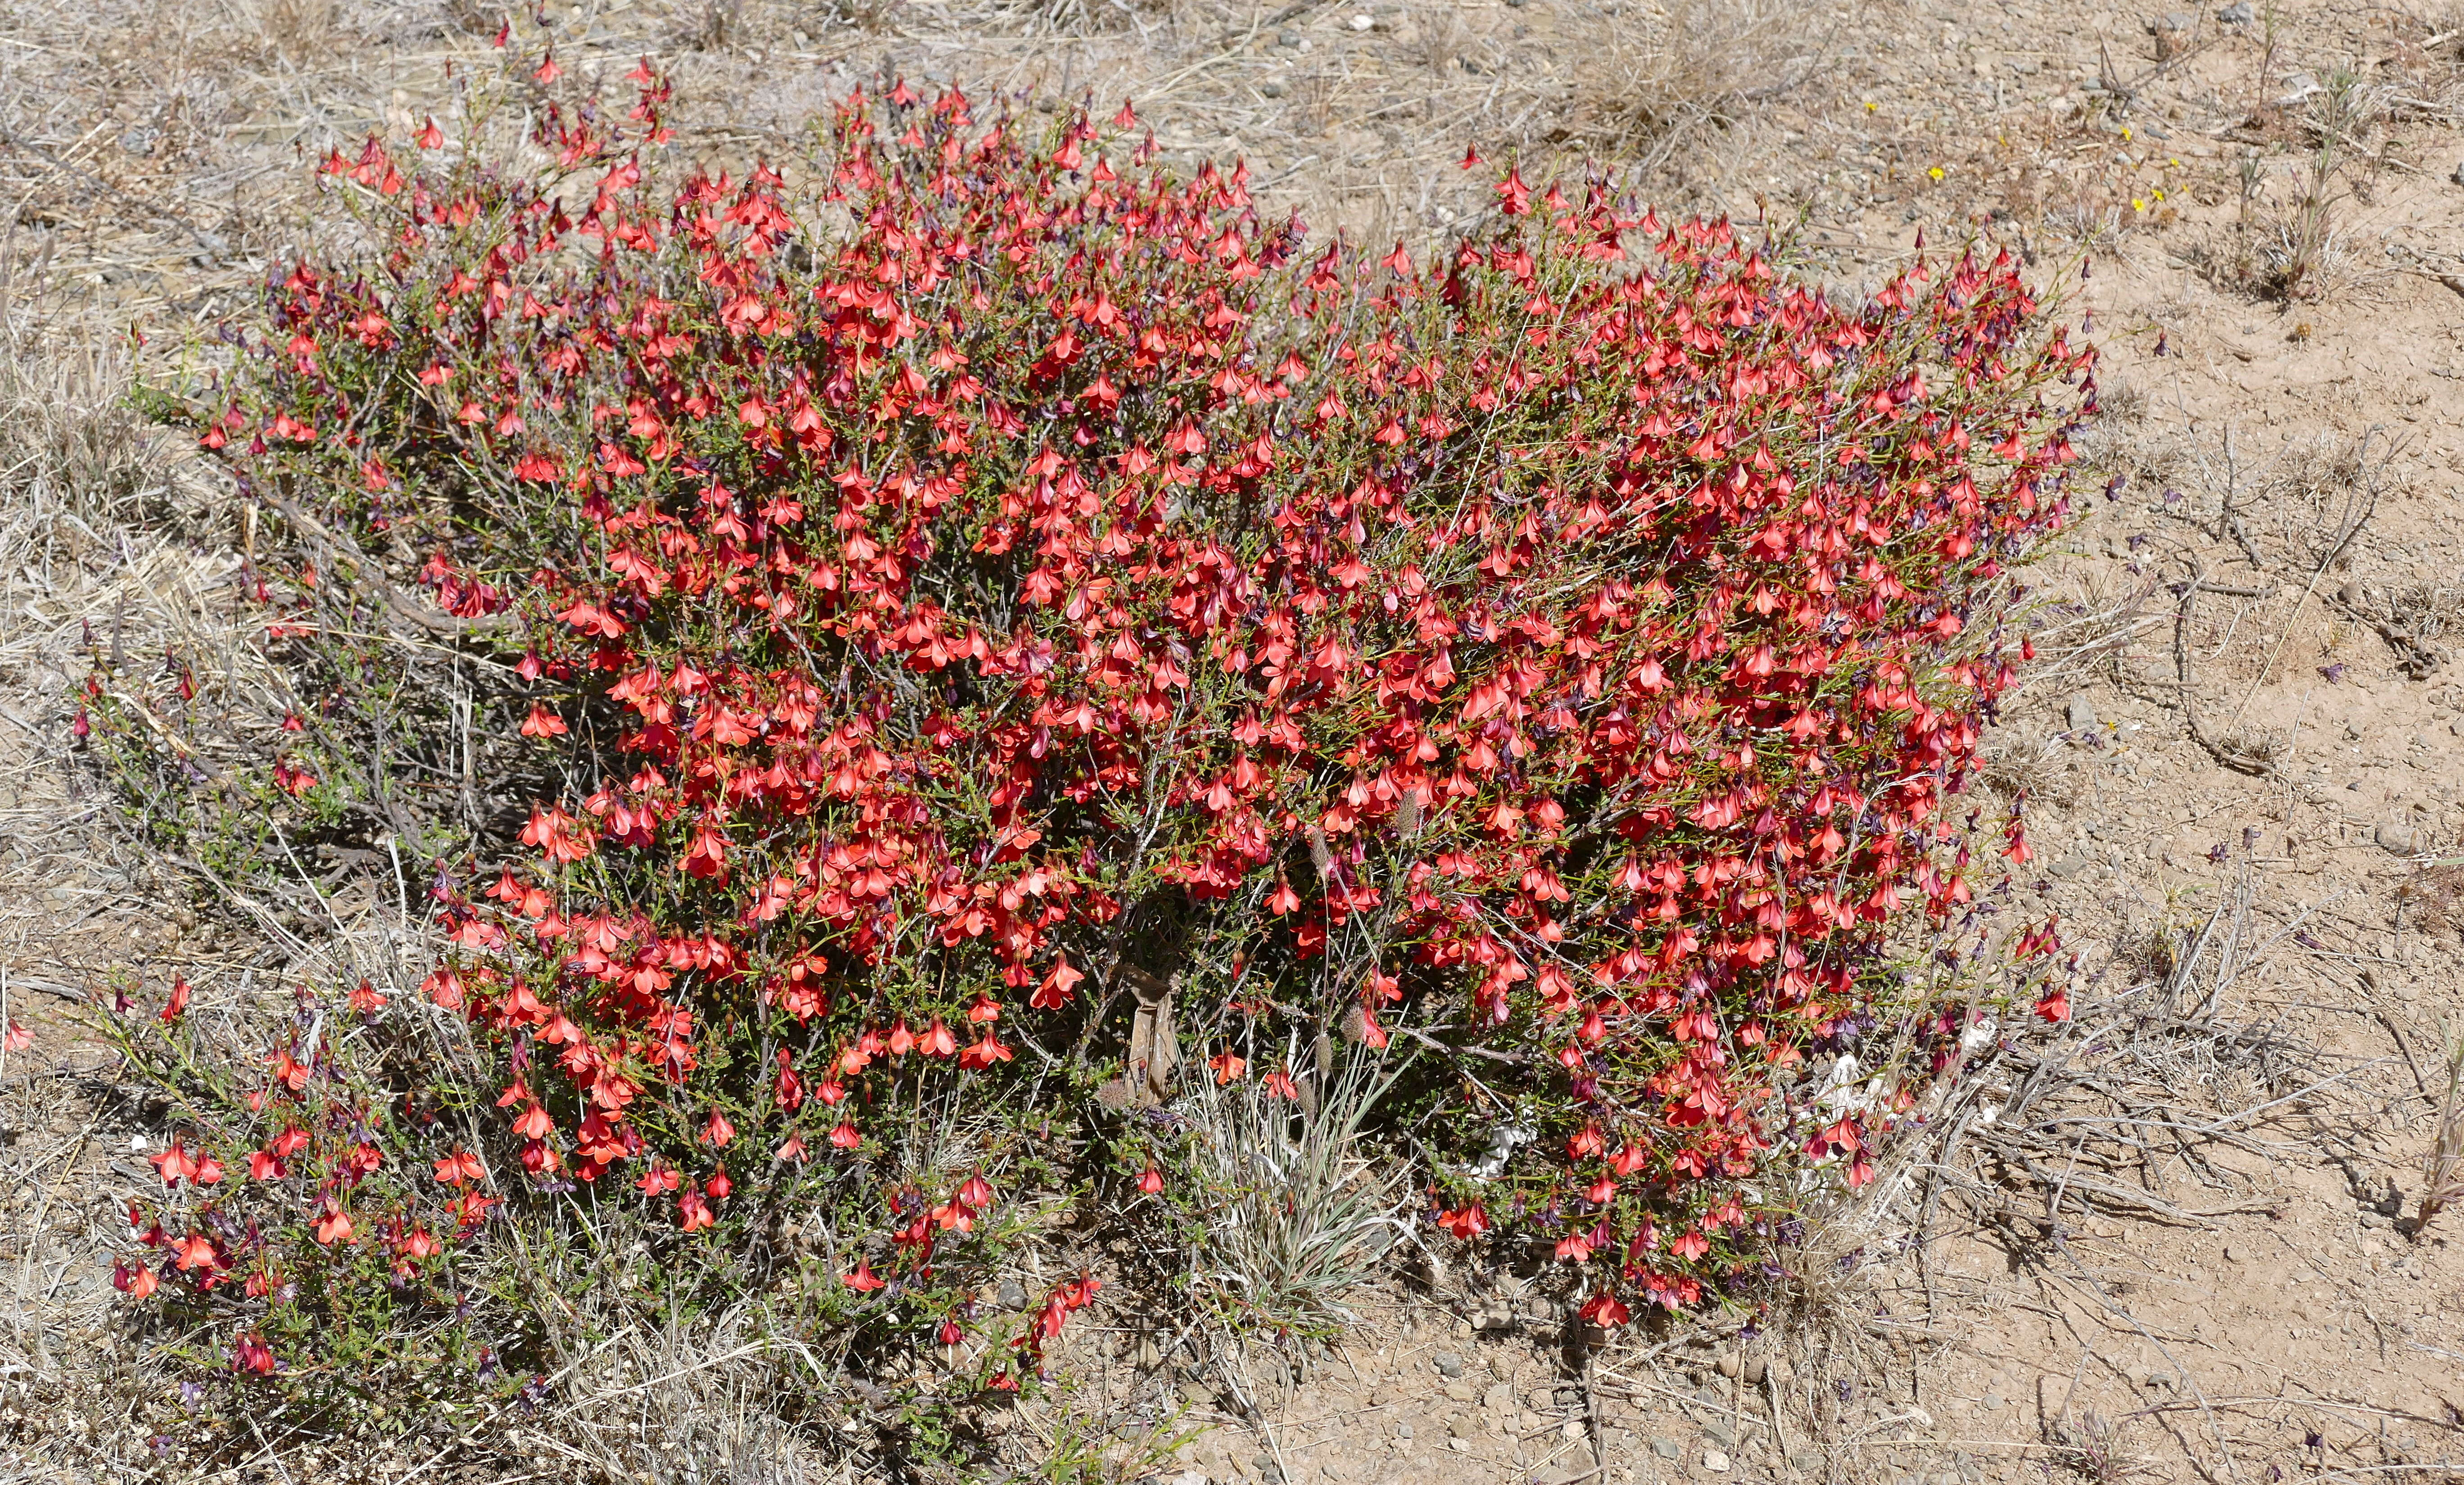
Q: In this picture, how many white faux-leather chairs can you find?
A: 0